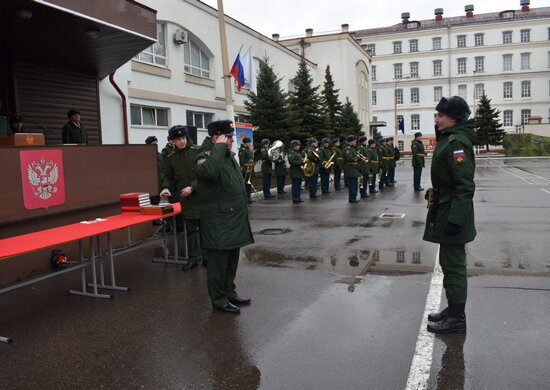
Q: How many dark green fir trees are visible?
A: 5